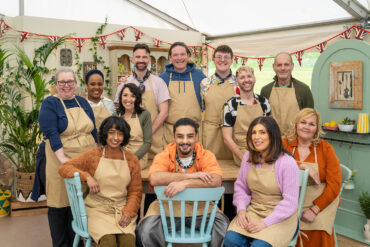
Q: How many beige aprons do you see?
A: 12